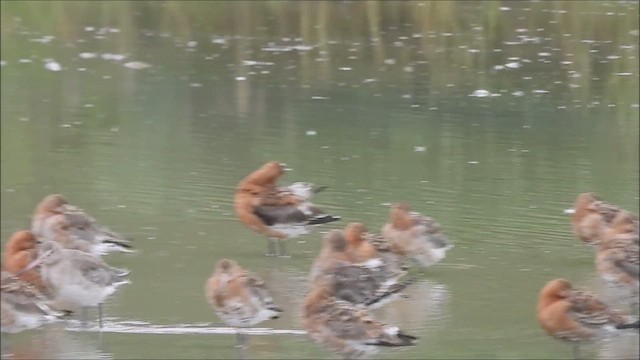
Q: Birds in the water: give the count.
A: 13